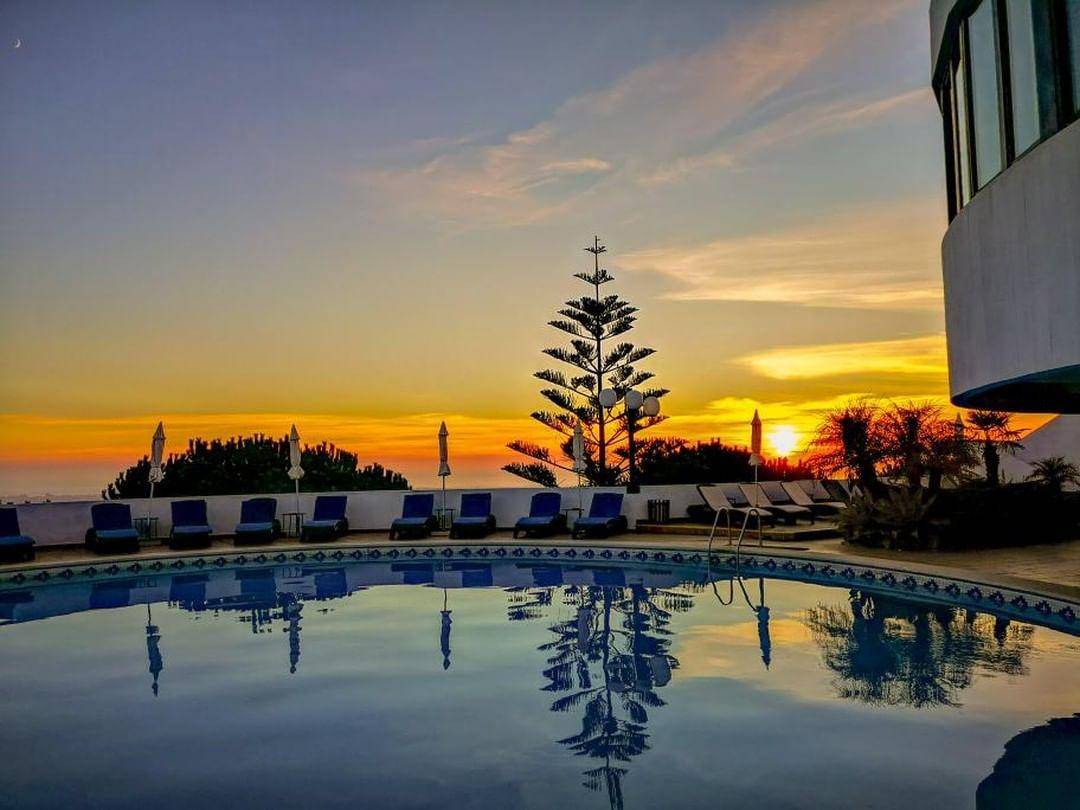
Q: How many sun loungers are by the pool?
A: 13